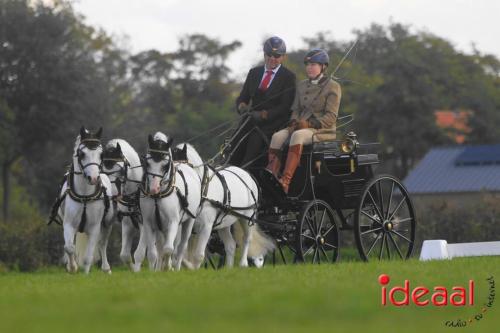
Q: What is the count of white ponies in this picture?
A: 4